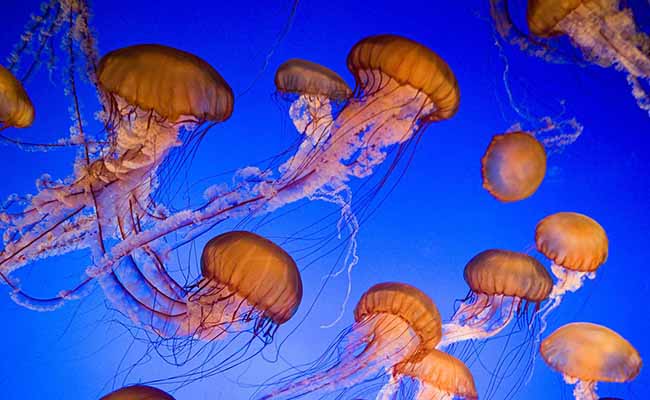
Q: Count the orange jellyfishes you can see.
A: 13